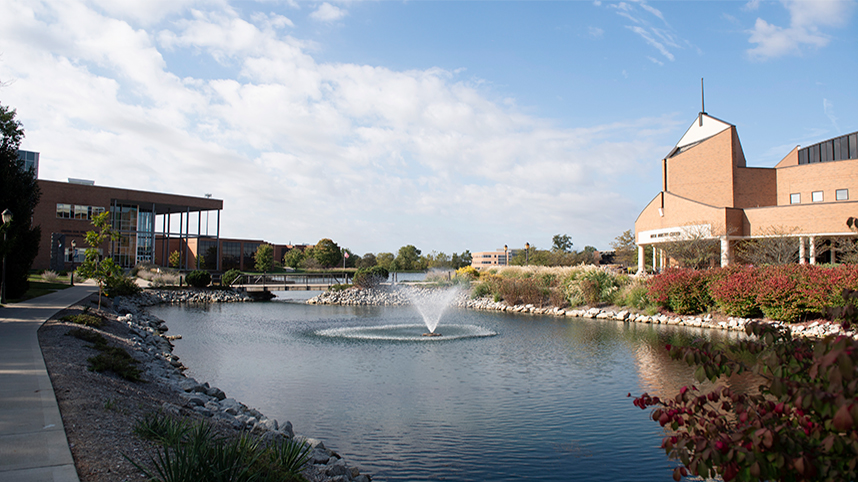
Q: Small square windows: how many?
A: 3